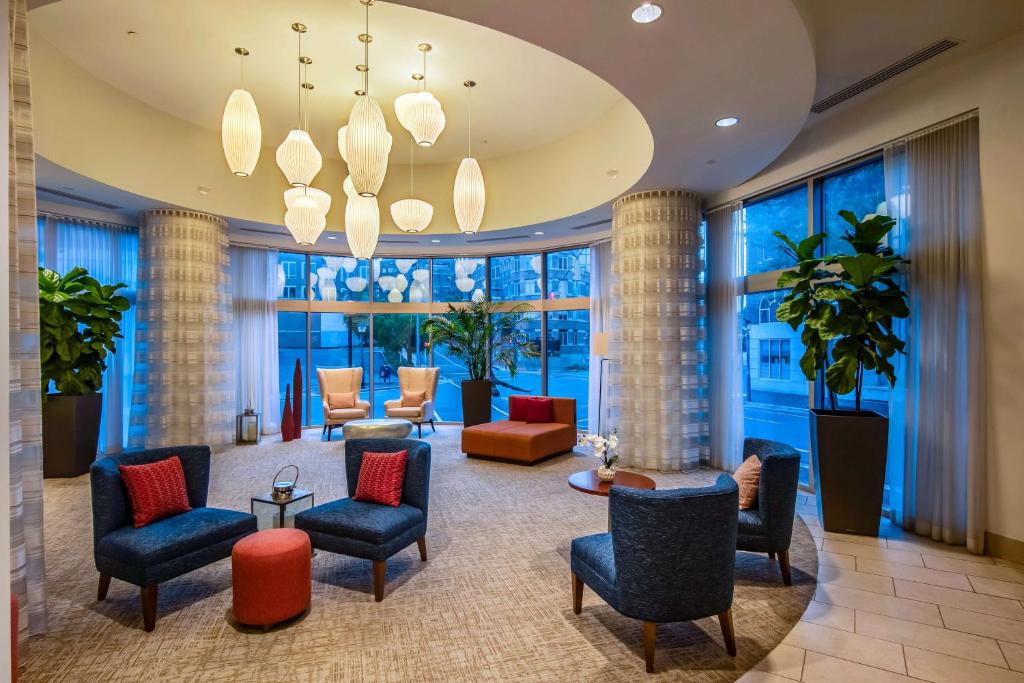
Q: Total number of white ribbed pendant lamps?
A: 12